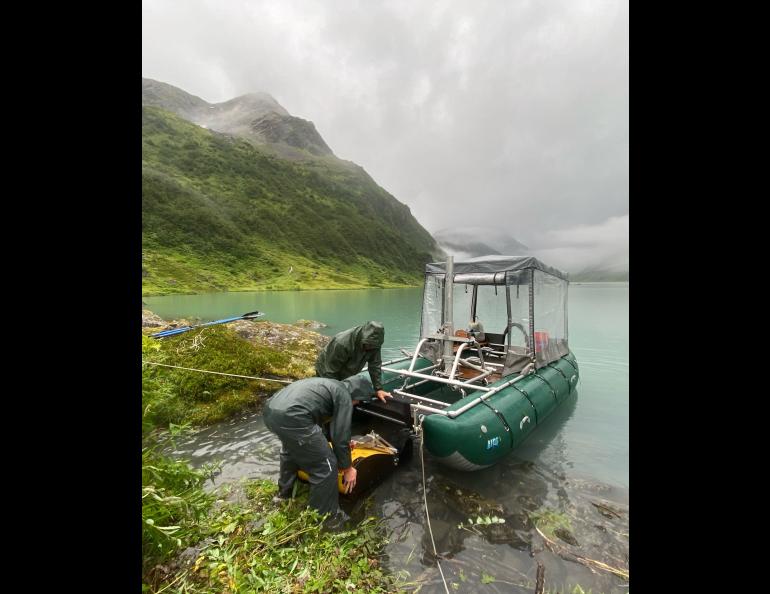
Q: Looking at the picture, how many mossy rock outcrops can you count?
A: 1